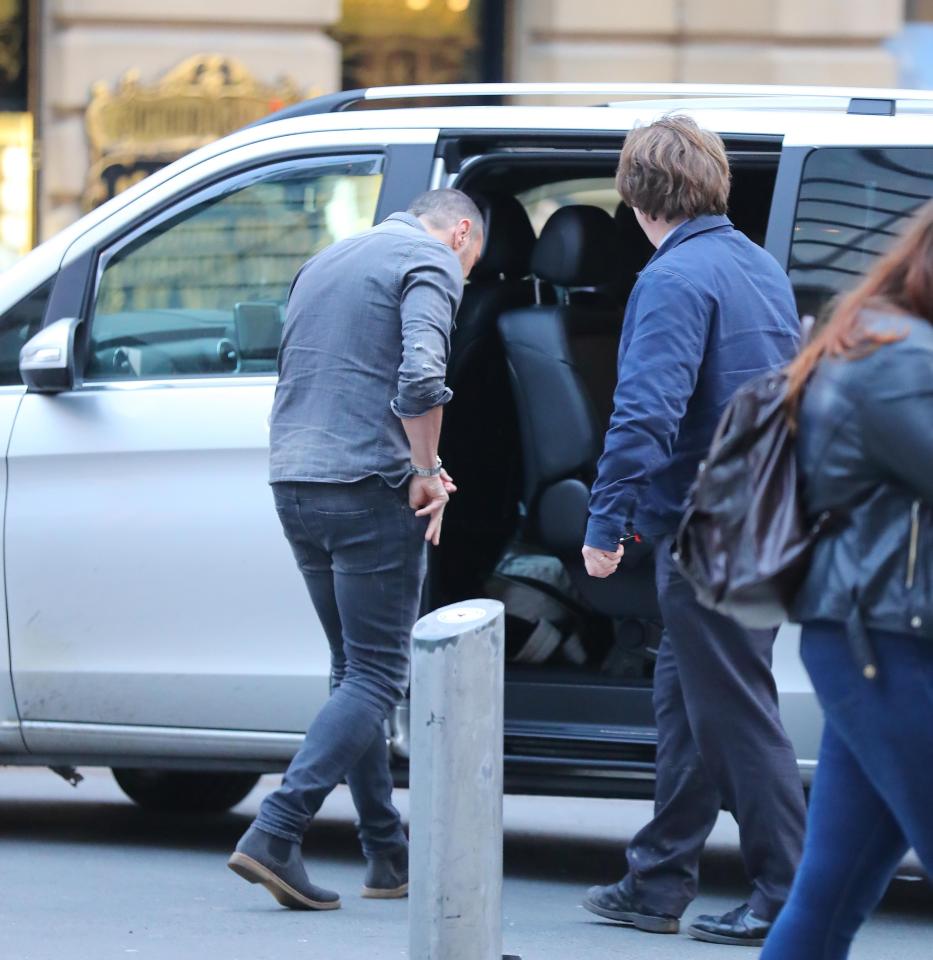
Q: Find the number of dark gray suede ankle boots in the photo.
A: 2